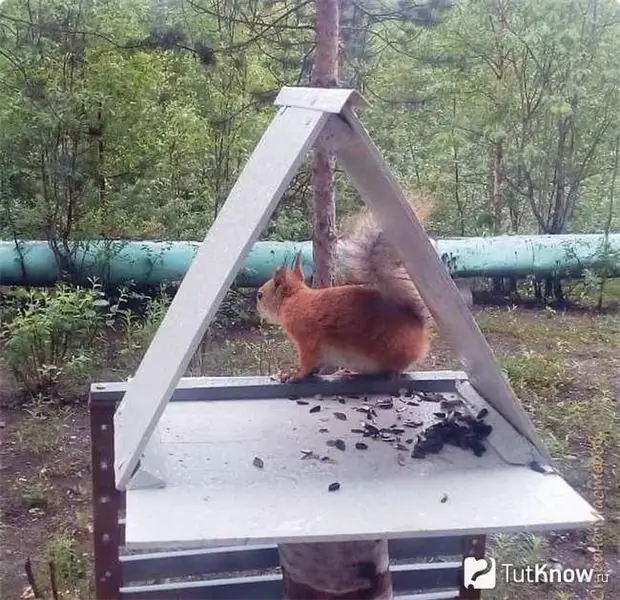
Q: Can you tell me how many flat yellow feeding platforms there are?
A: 0